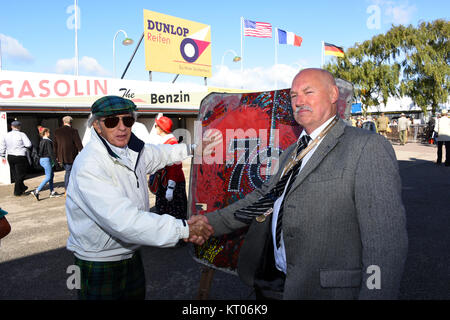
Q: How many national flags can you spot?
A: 3